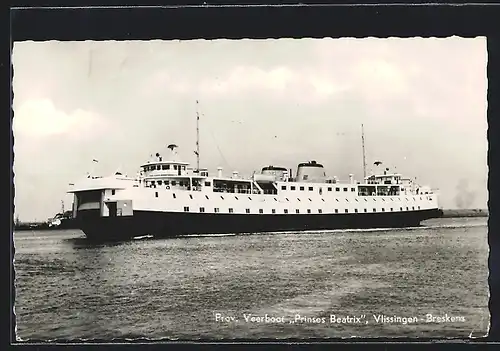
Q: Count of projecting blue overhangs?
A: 0